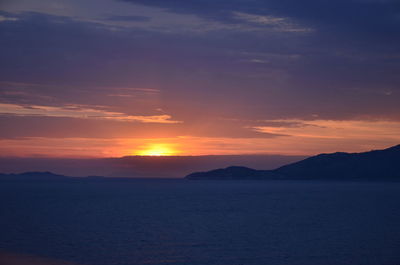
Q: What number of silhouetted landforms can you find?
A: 2